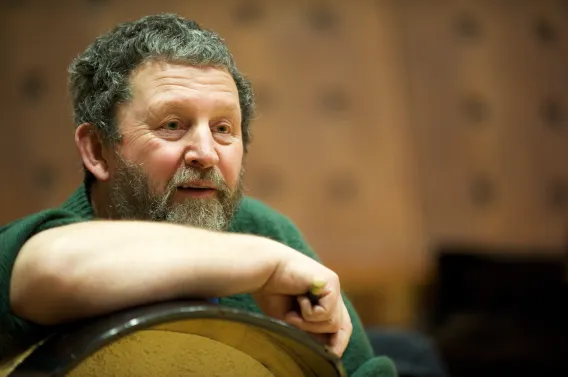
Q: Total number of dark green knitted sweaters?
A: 1